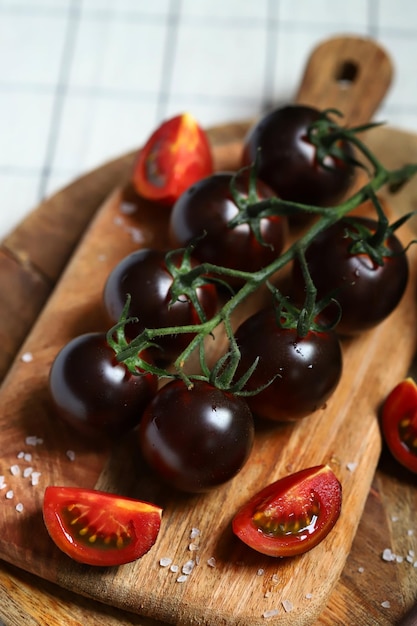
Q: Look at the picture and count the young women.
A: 0